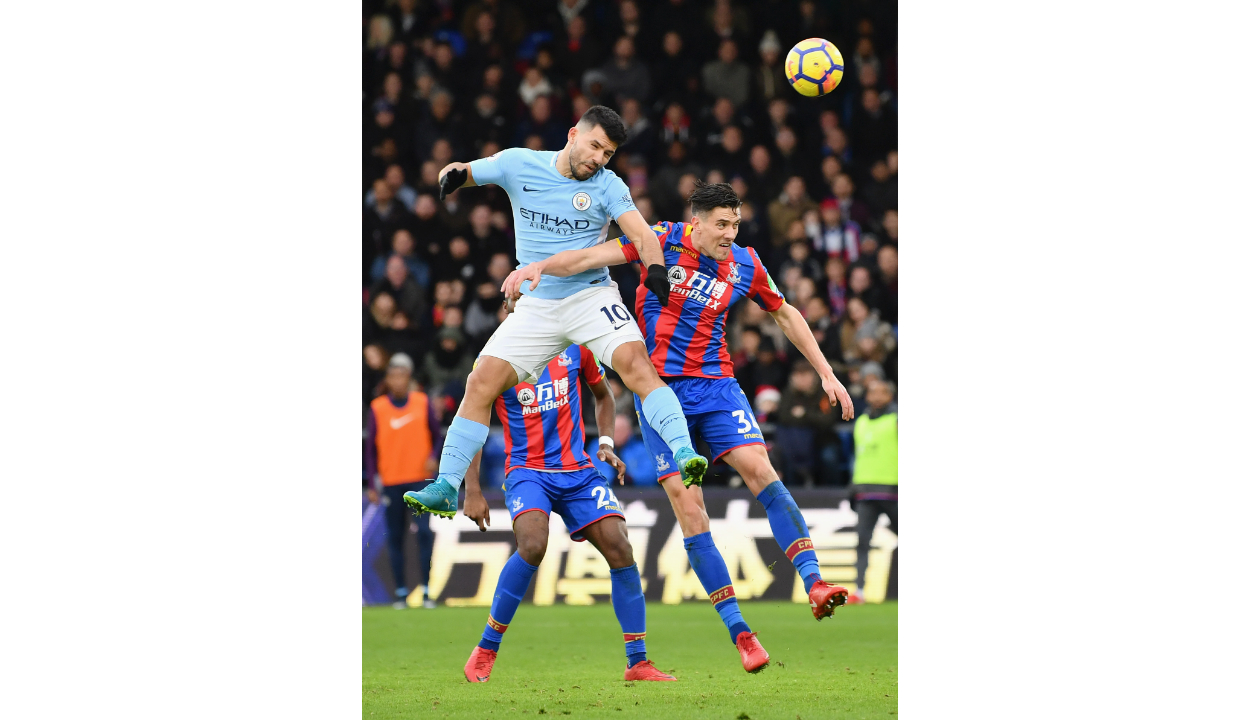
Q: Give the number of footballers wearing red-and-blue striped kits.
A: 2